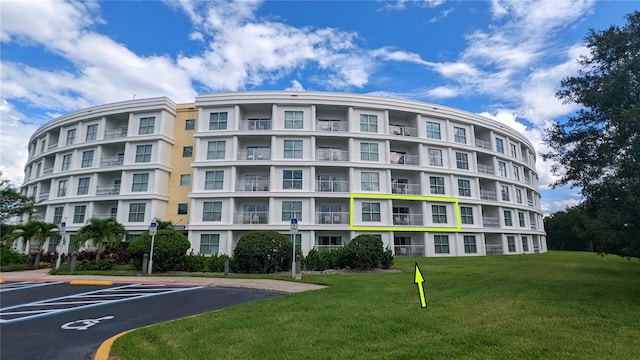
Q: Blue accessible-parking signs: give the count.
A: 3